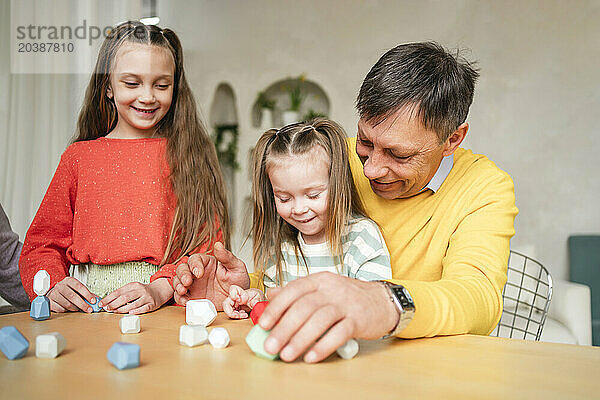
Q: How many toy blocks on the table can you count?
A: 13